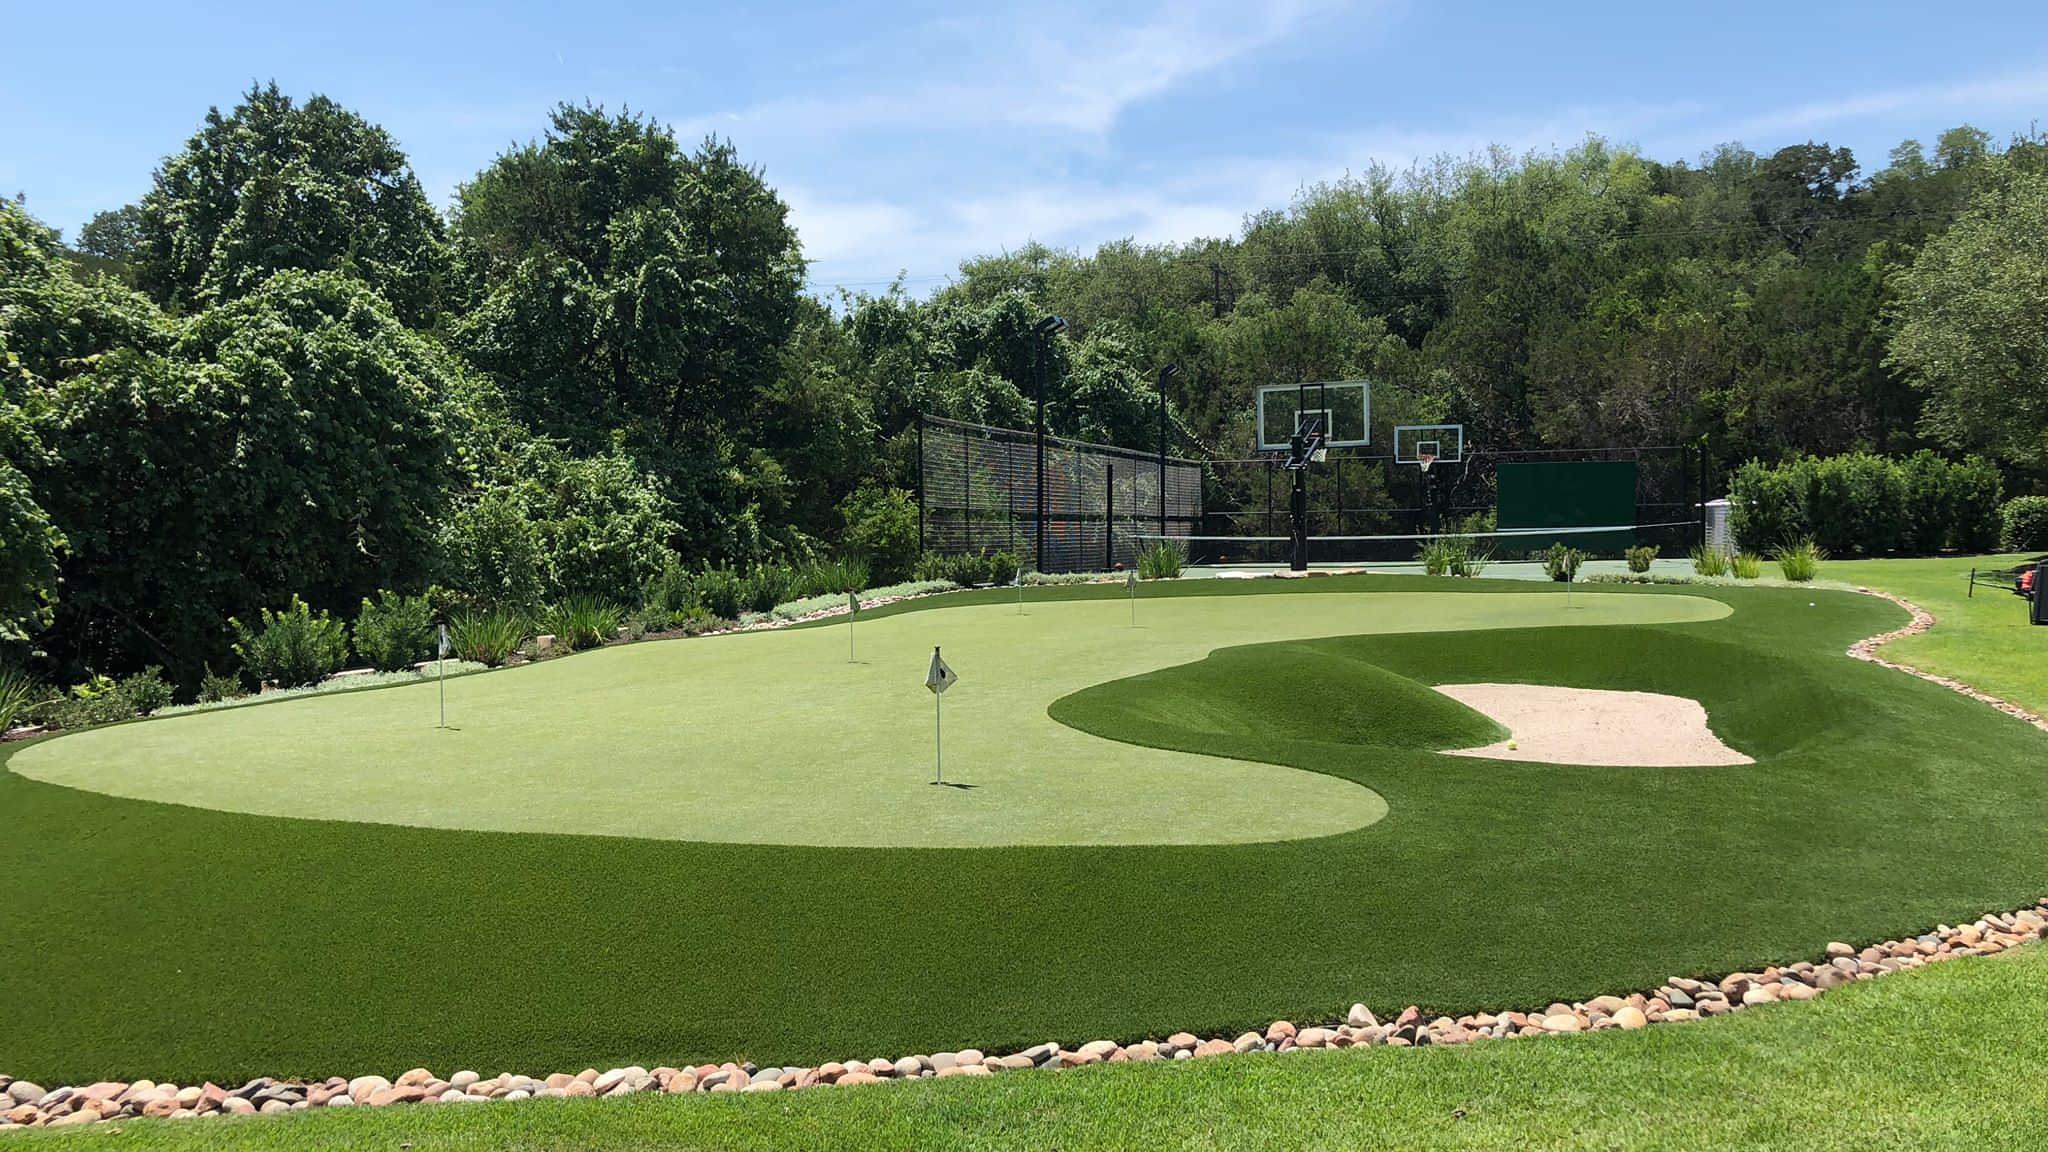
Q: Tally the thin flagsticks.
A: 6